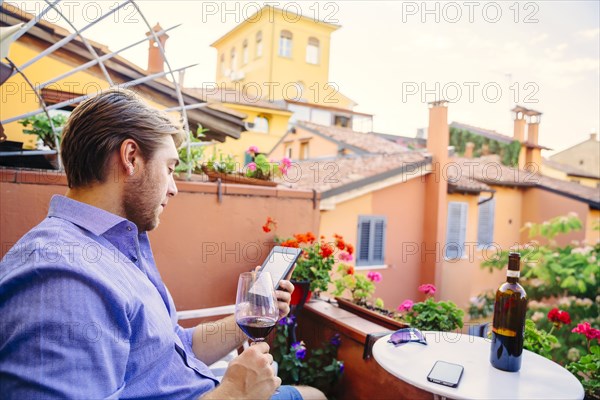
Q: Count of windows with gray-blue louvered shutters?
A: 3